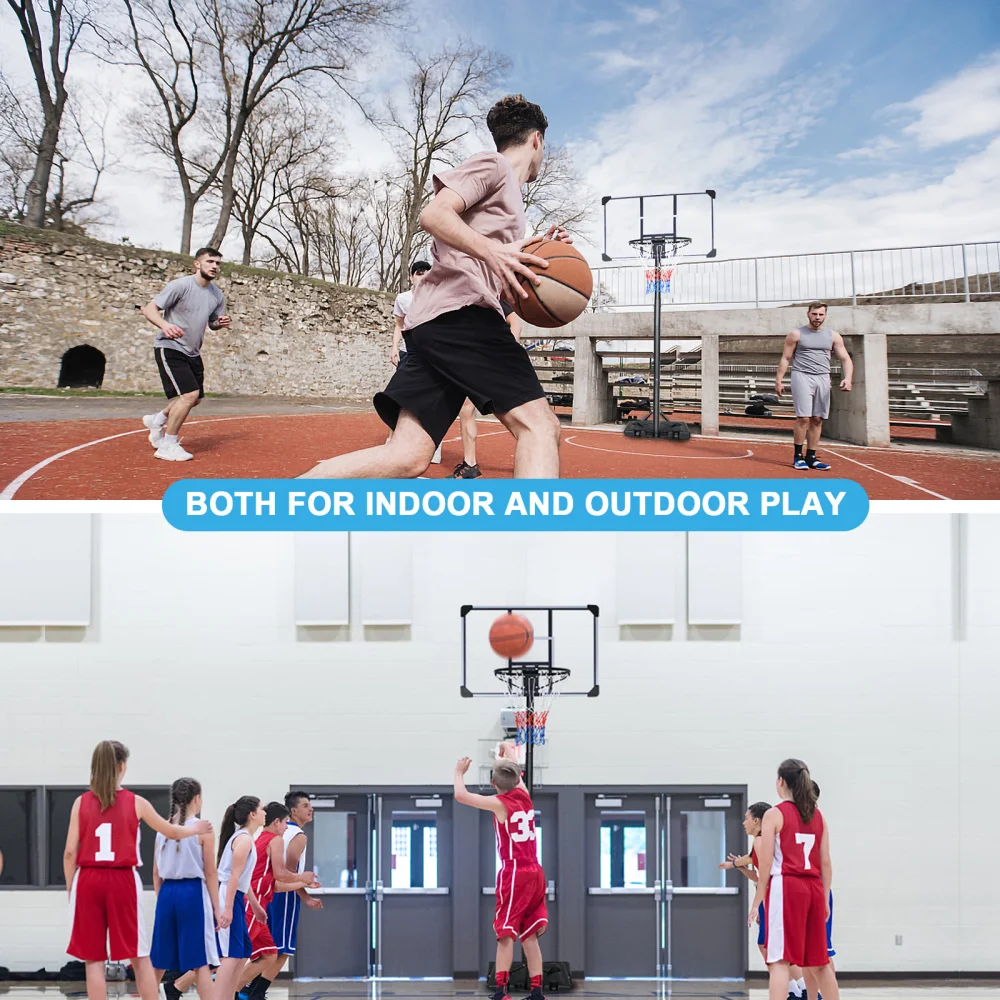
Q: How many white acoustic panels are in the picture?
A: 5